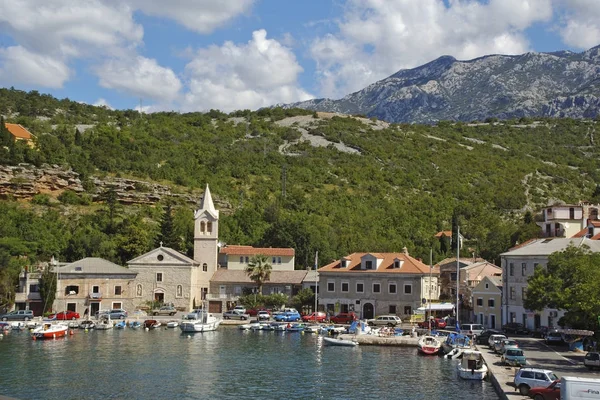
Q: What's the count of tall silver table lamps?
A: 0